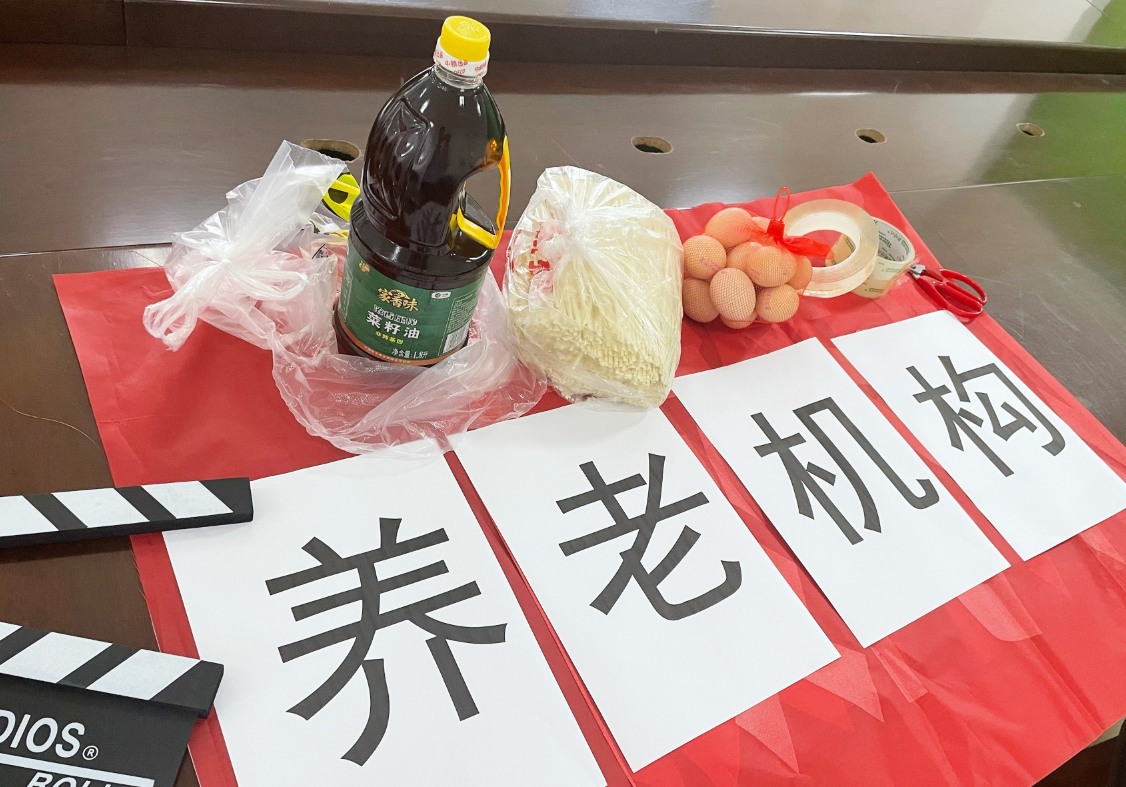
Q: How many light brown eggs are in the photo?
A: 10